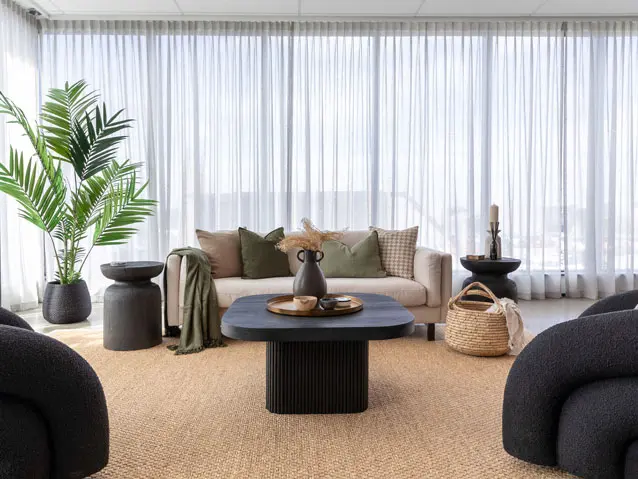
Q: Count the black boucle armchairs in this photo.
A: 2